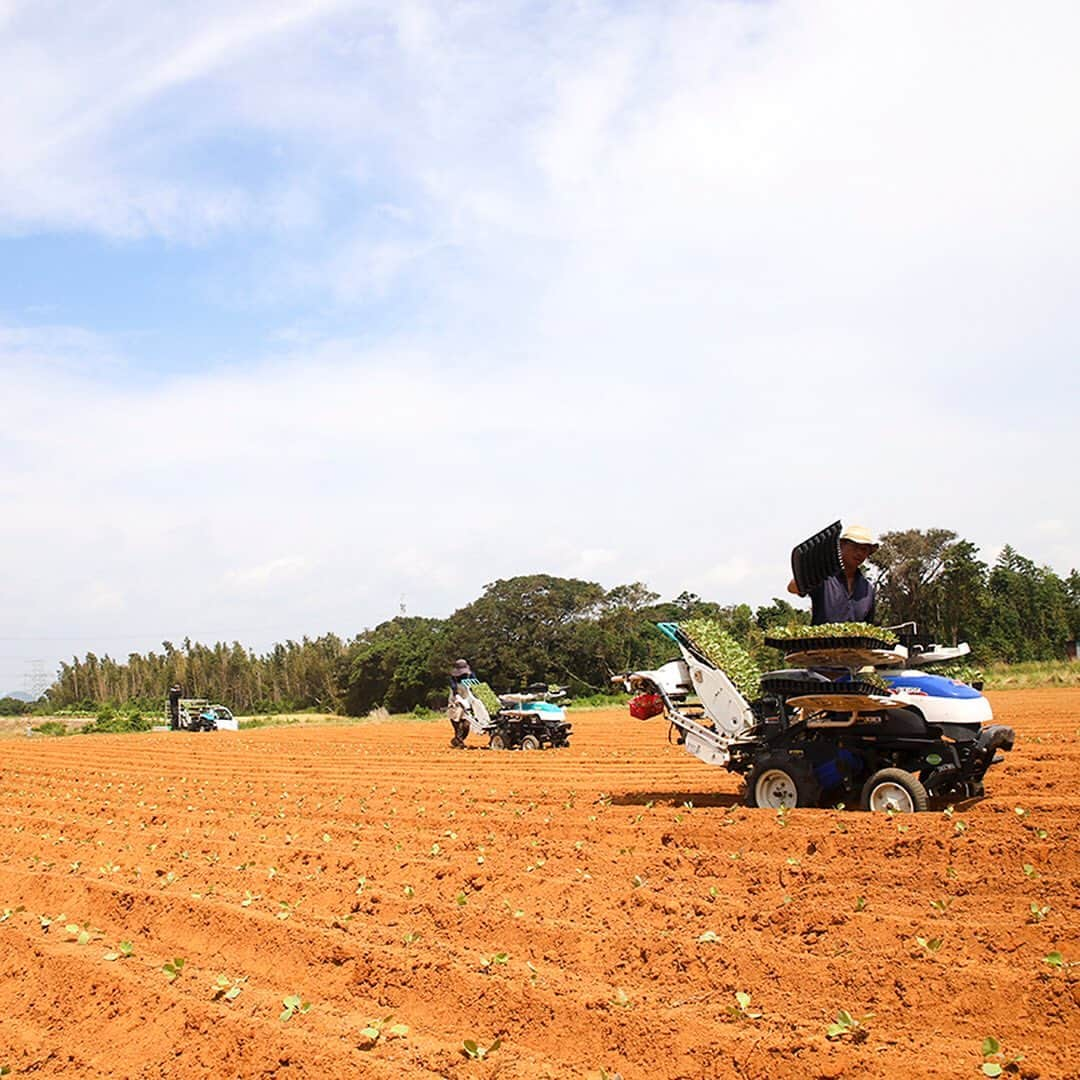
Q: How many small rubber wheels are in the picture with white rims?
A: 4